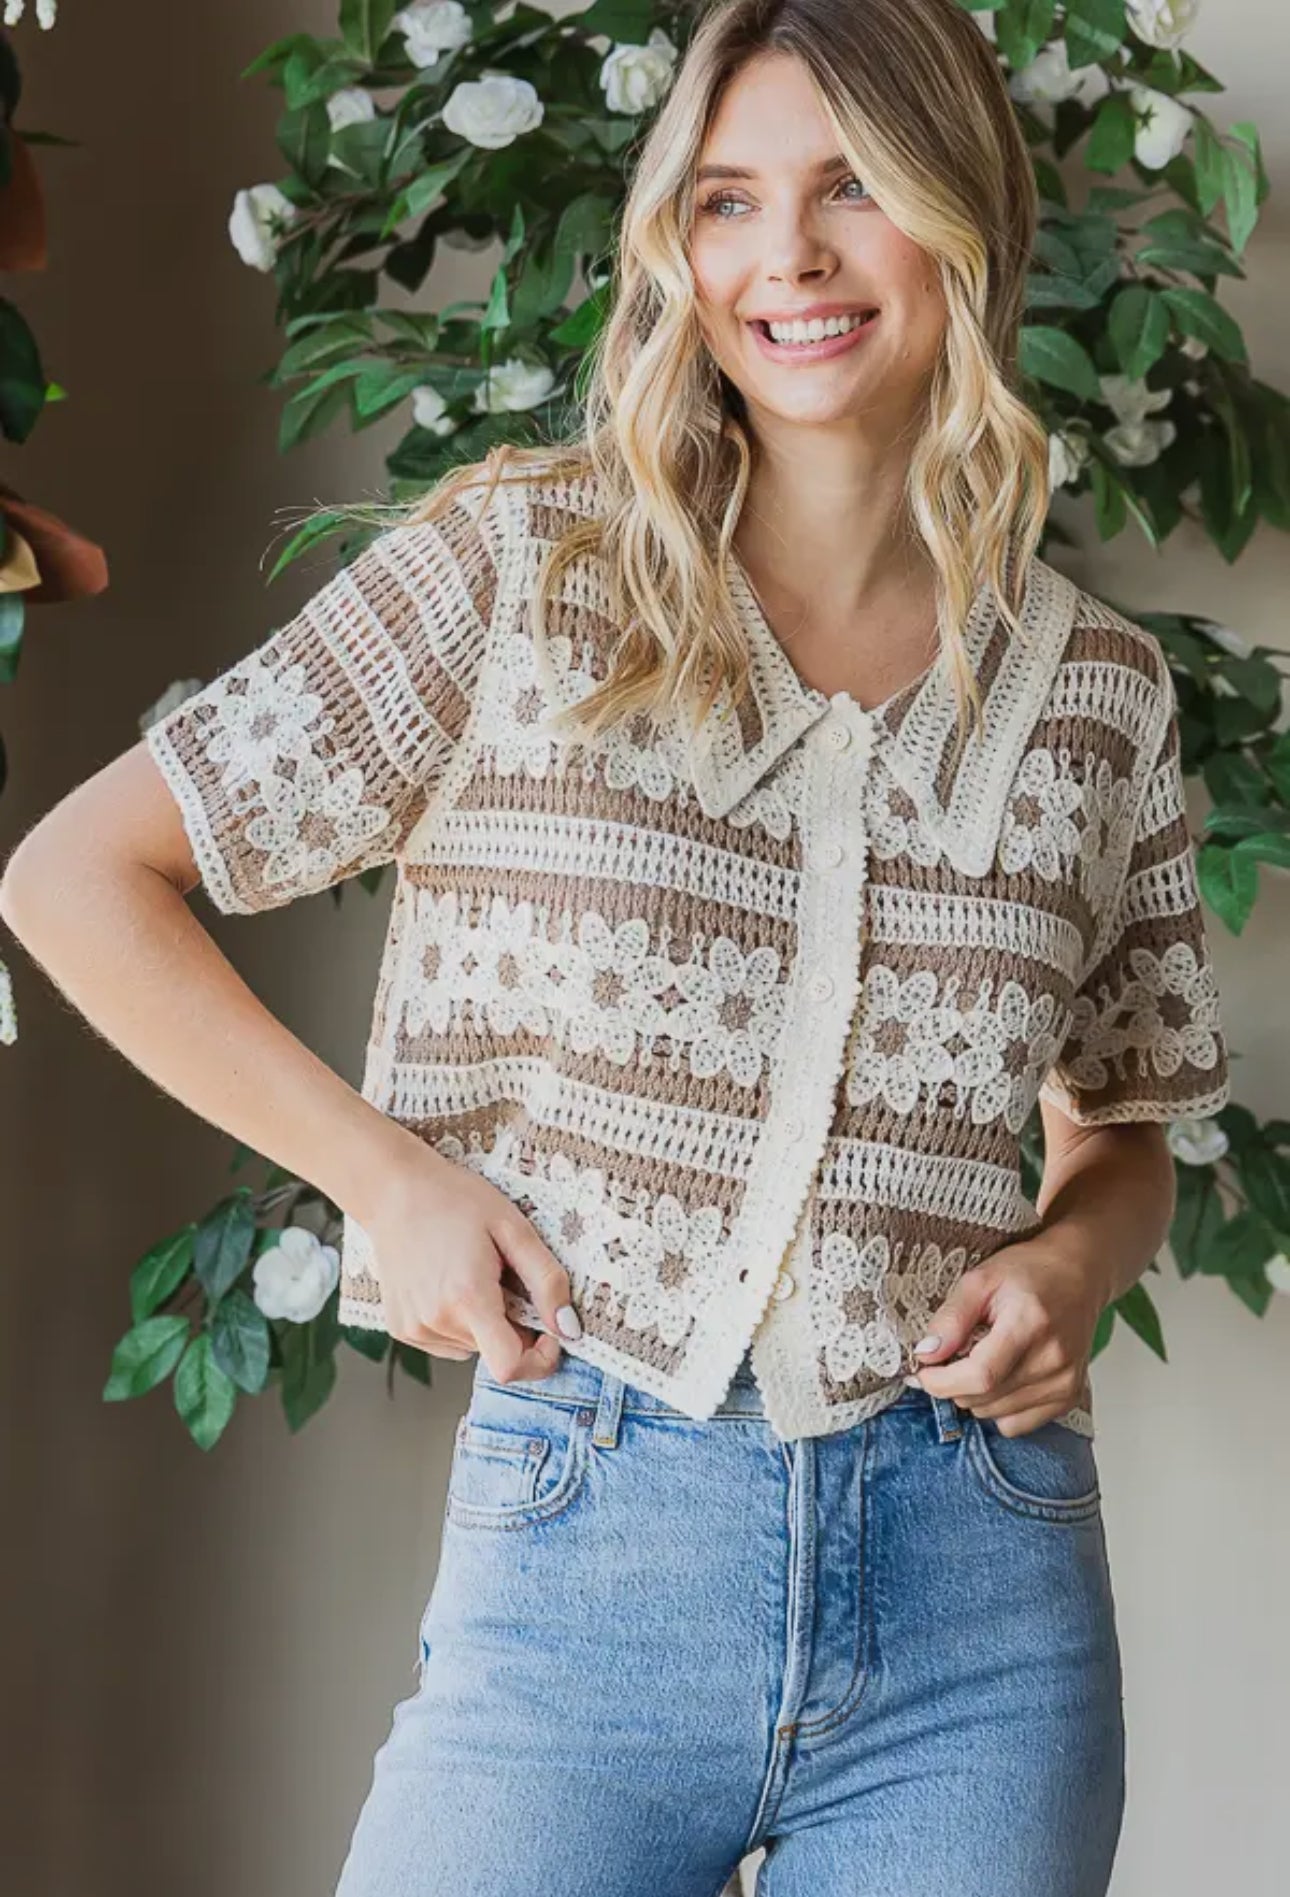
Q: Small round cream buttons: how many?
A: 5